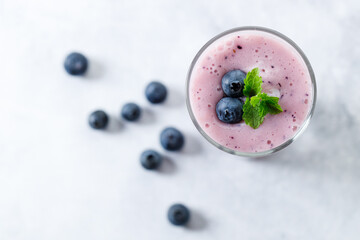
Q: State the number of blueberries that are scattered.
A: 7